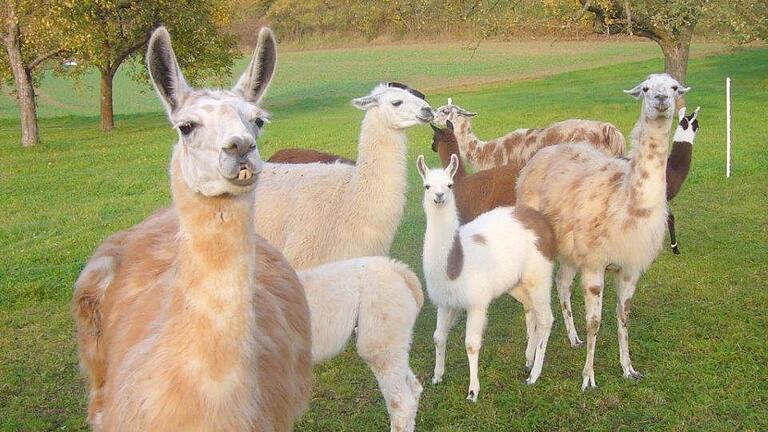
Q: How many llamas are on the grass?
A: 9